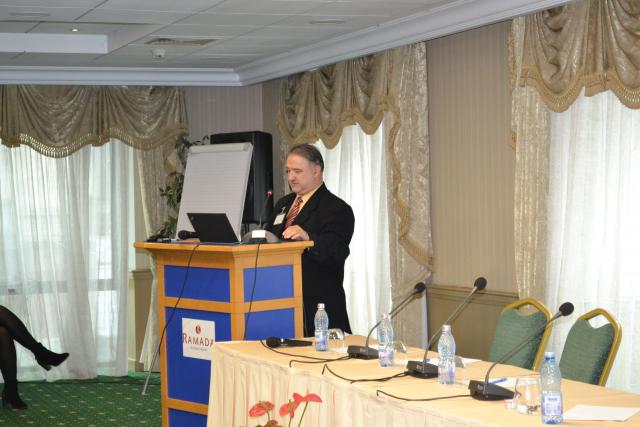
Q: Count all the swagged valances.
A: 3